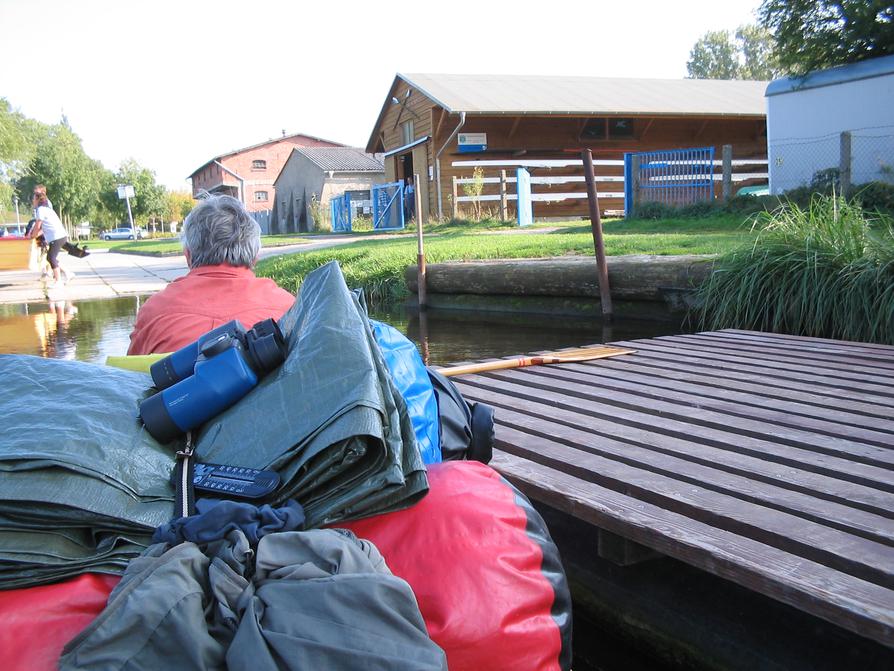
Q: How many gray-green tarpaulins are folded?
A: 2